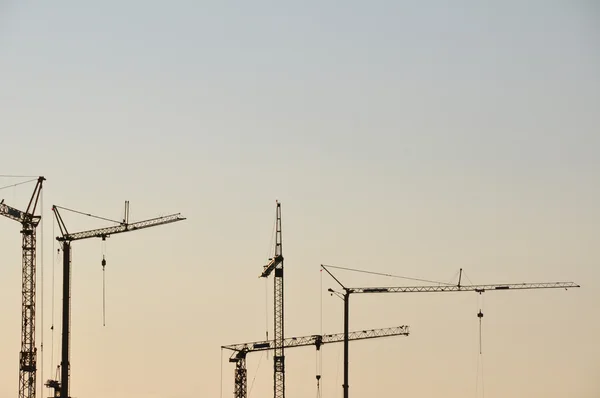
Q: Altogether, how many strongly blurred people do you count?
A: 0